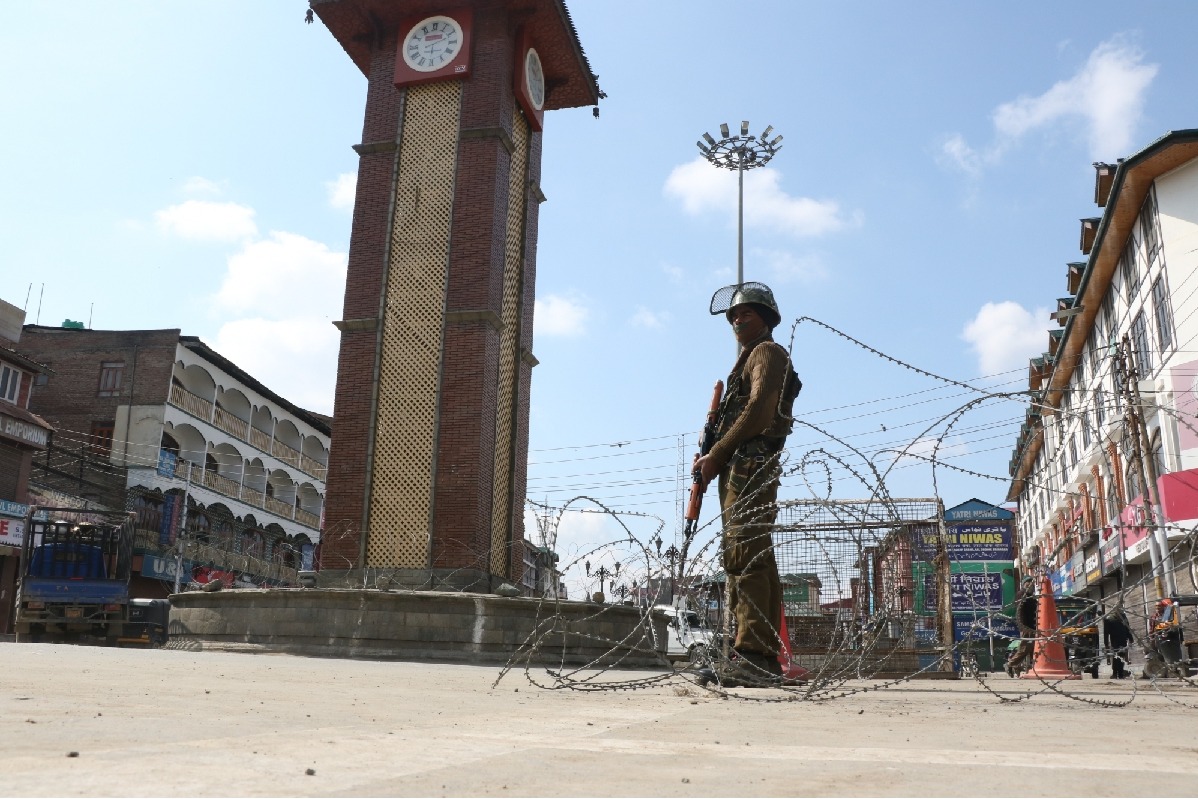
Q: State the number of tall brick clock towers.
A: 1